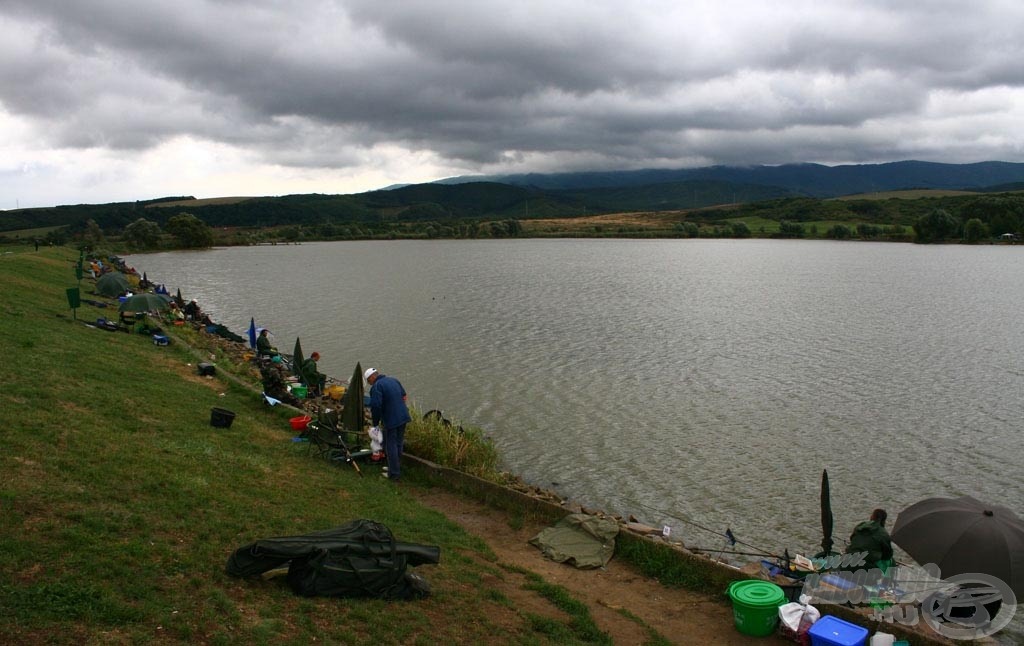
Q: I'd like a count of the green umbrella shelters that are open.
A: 2